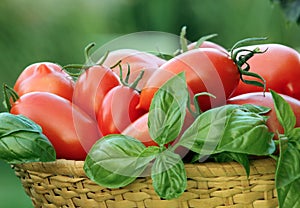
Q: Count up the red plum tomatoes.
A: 10